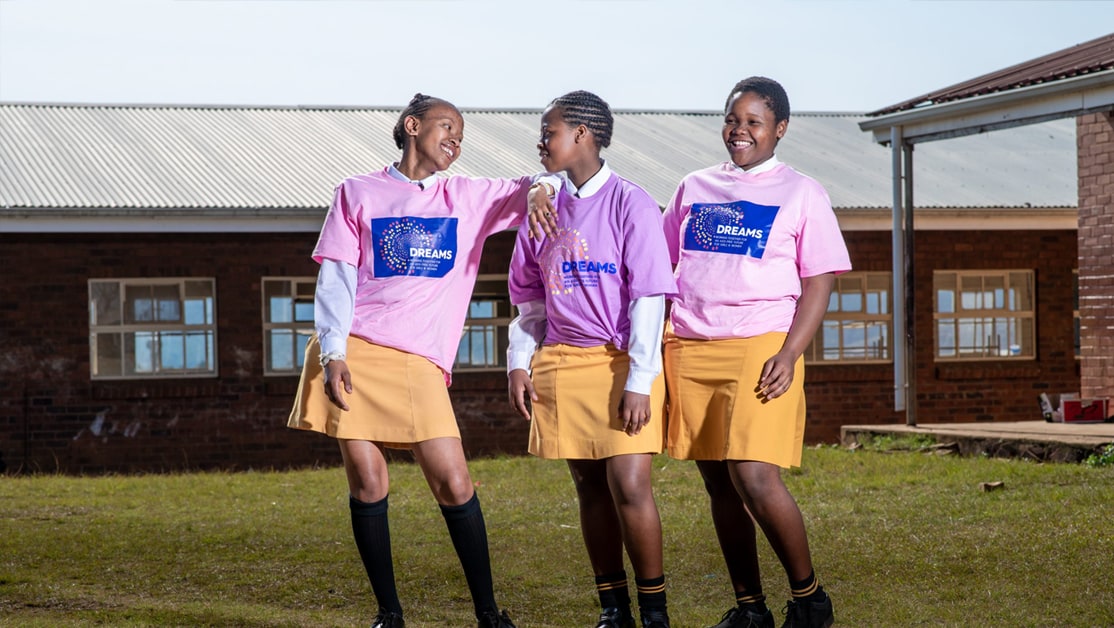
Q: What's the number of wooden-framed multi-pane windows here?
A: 5